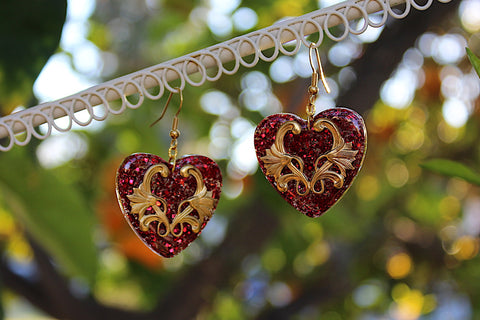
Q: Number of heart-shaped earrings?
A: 2